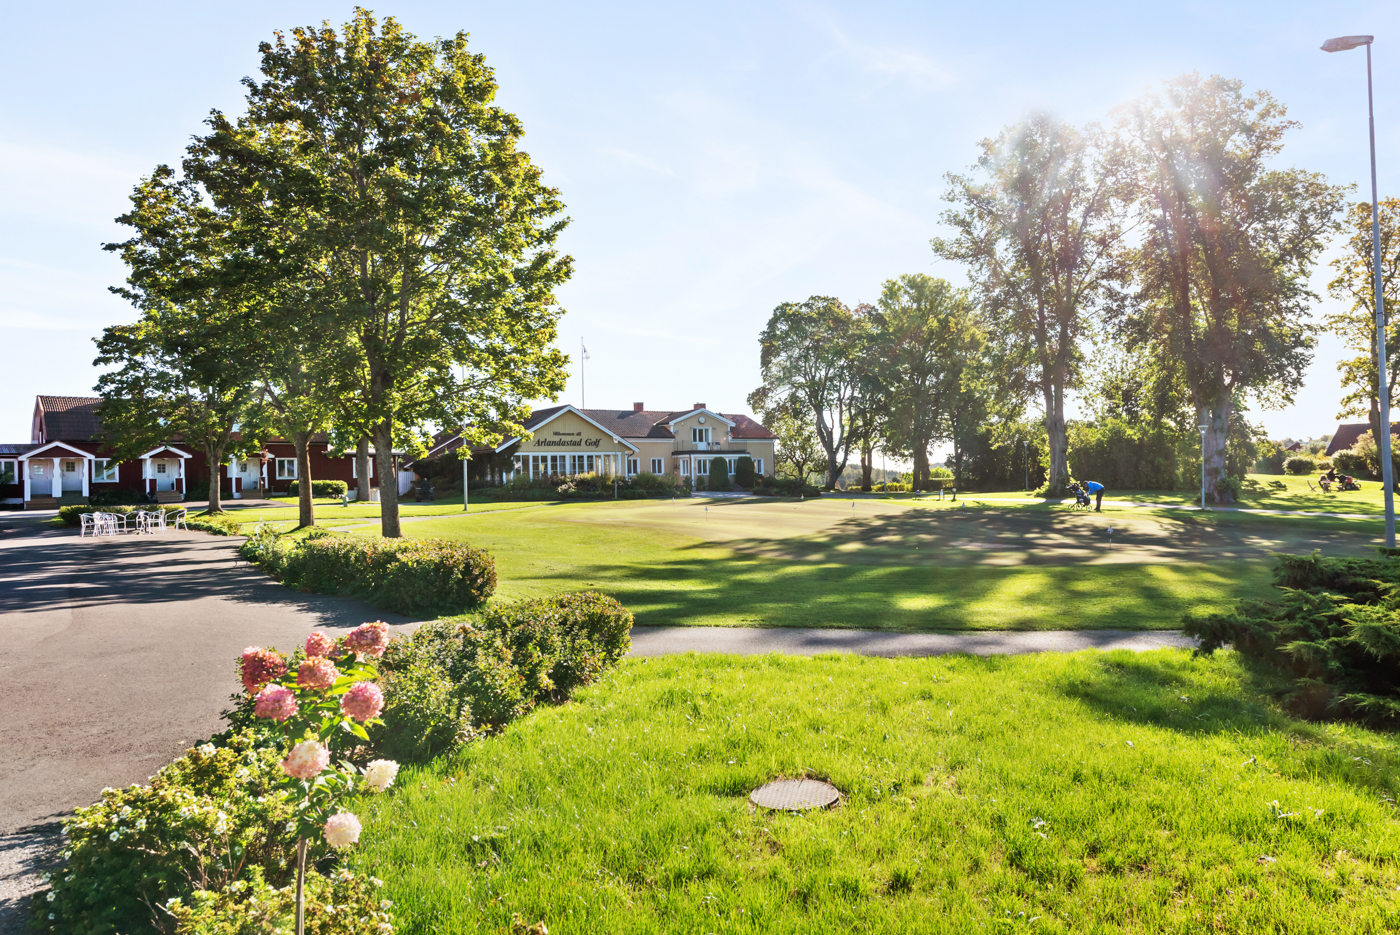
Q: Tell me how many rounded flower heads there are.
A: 9